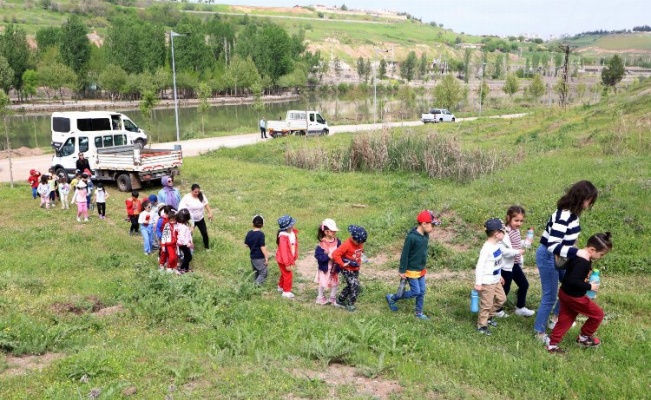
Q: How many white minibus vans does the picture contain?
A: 1